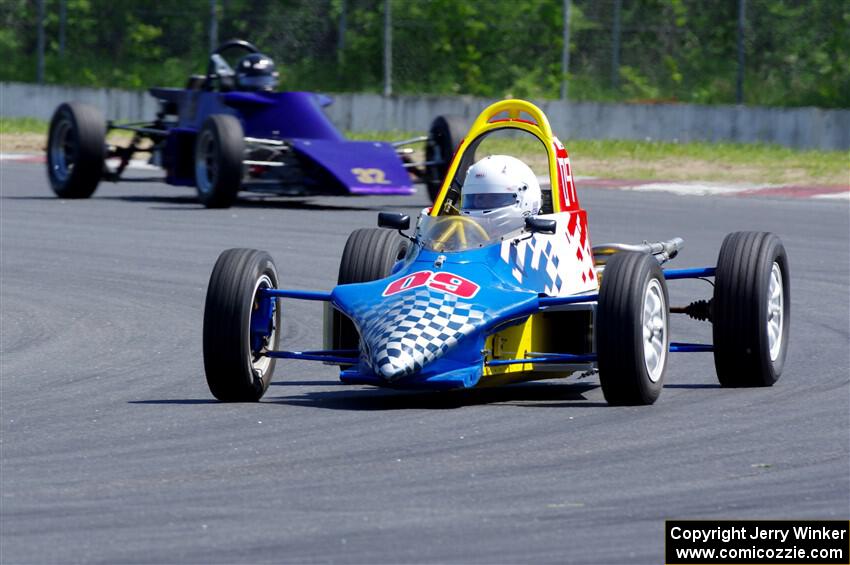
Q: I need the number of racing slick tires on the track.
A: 7